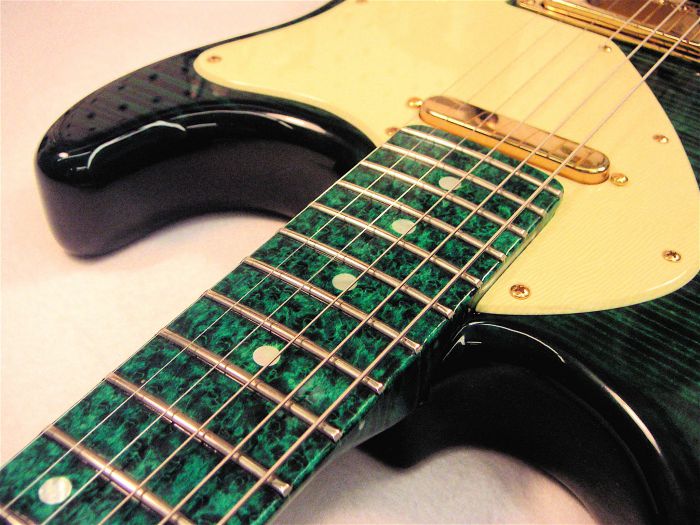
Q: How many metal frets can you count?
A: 12